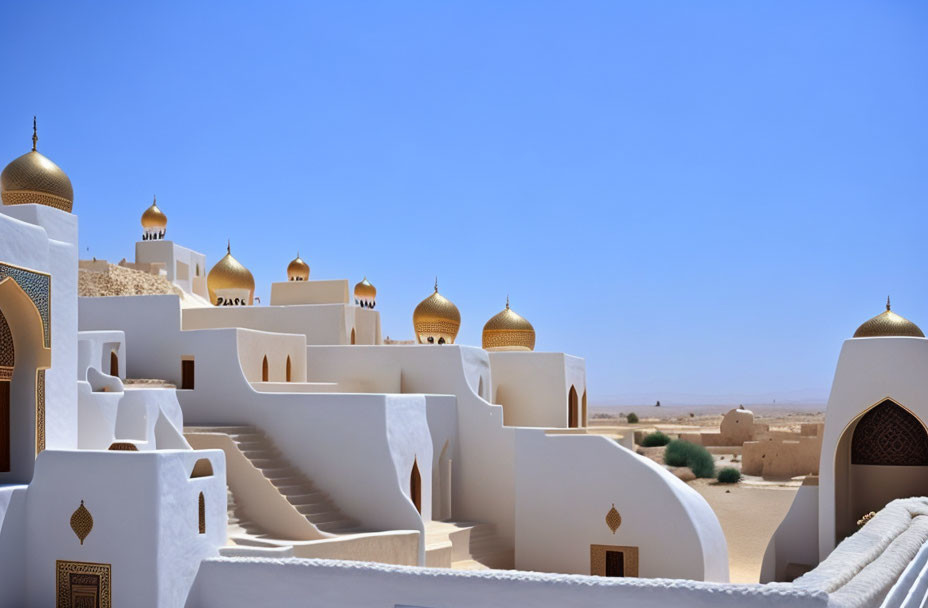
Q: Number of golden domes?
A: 8